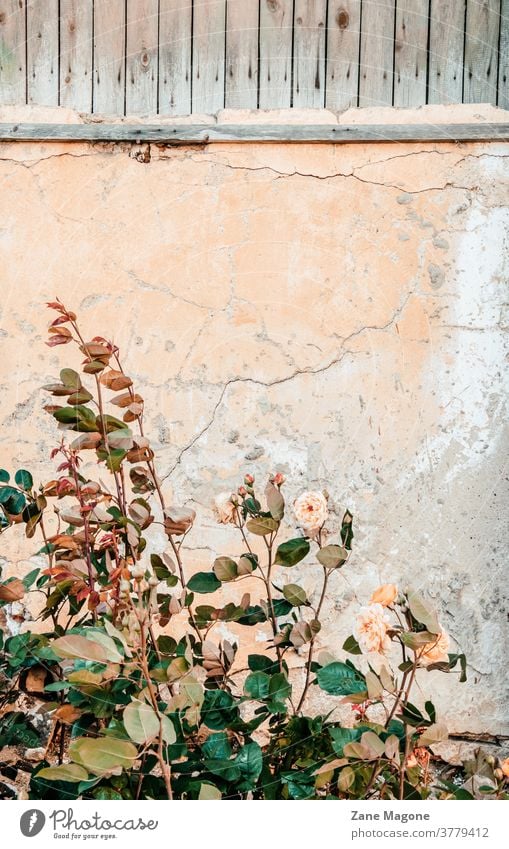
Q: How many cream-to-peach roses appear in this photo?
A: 5